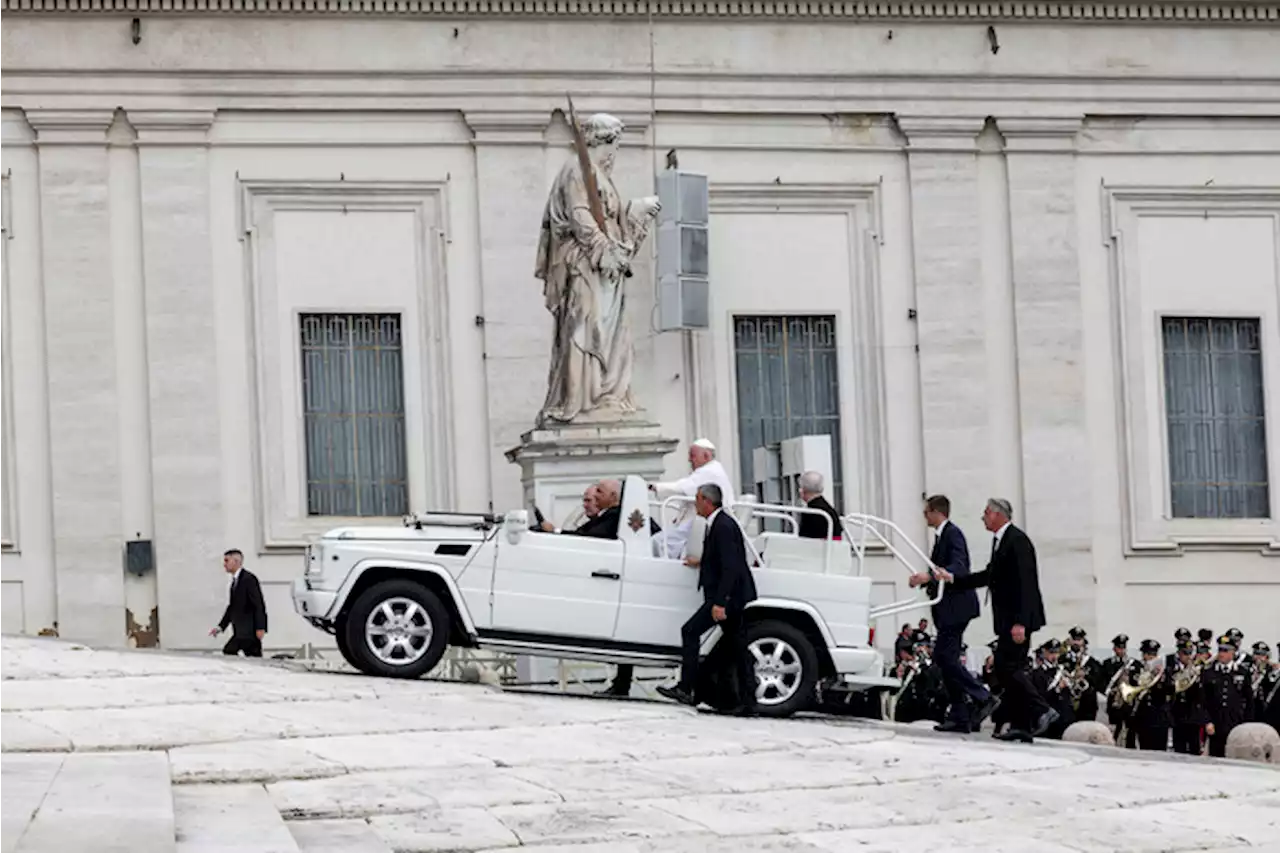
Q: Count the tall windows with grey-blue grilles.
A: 3